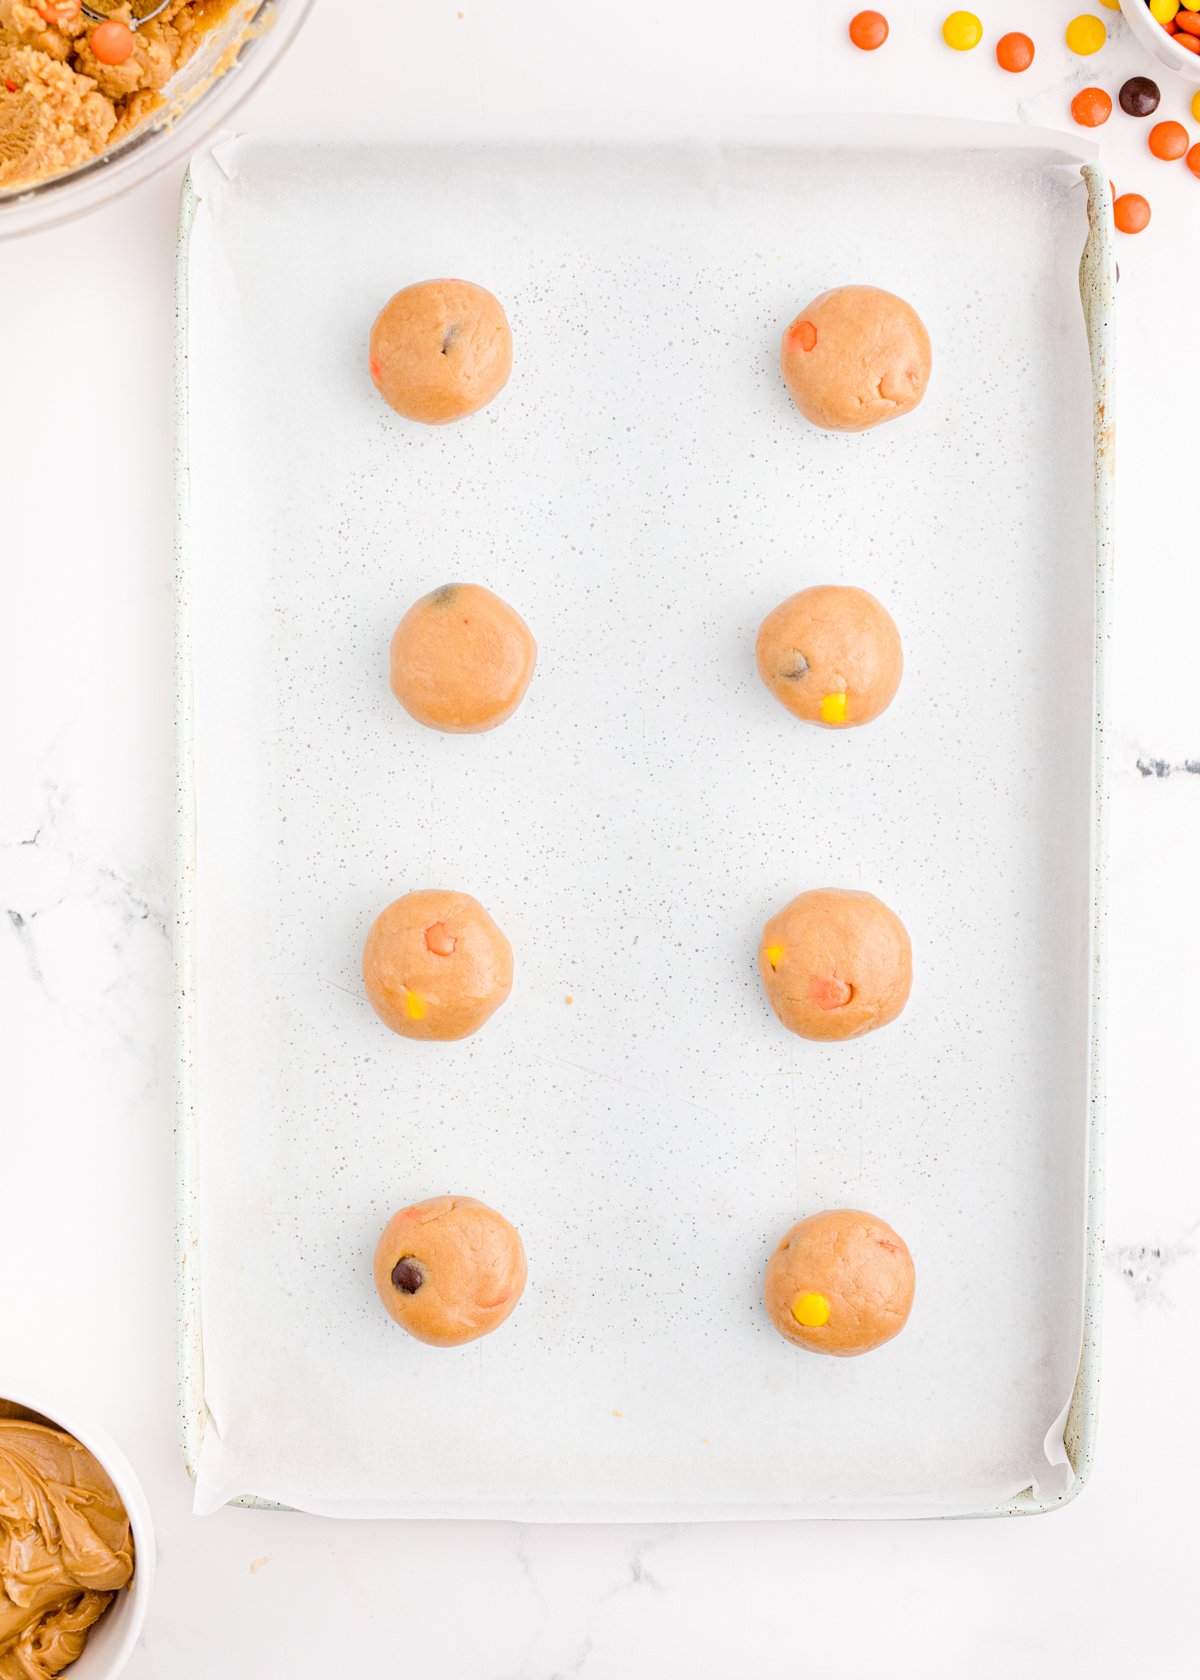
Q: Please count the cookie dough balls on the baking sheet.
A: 8